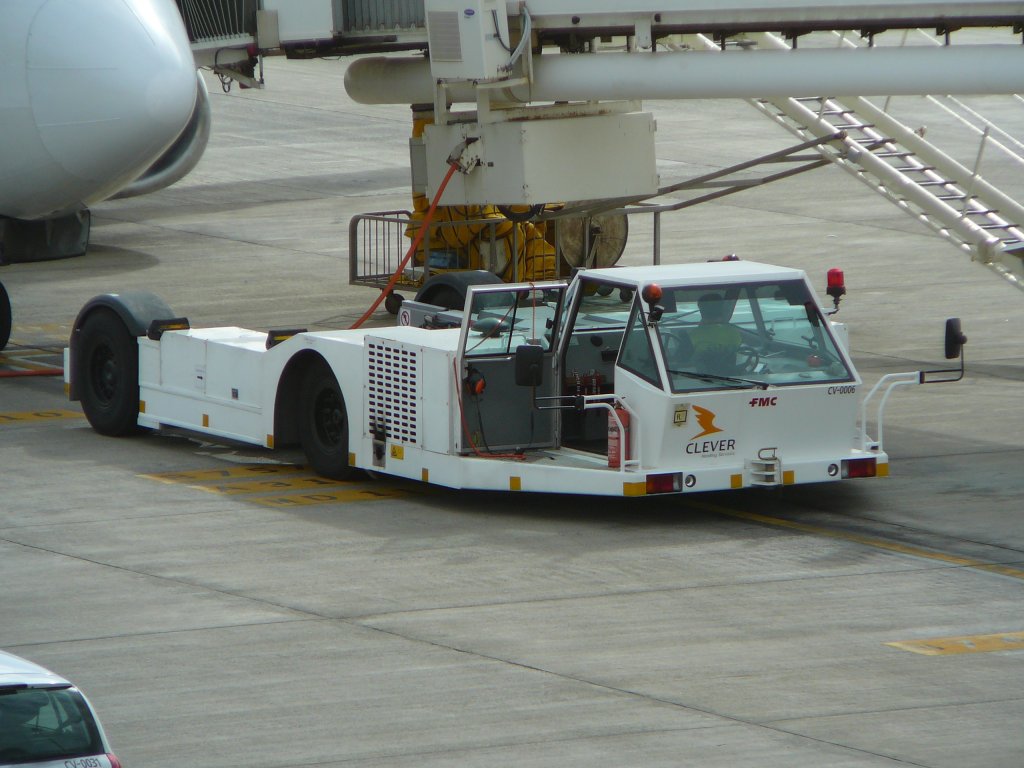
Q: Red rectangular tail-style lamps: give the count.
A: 2